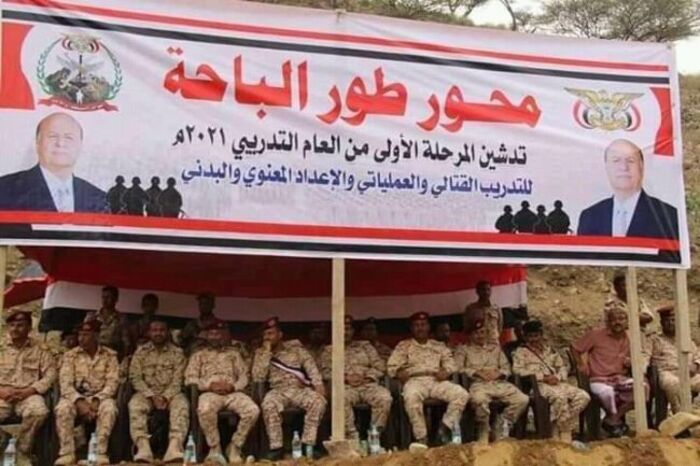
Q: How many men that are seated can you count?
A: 11